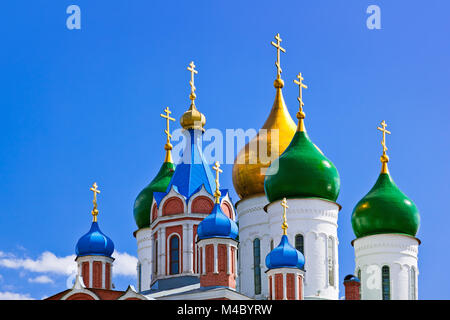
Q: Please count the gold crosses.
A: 8